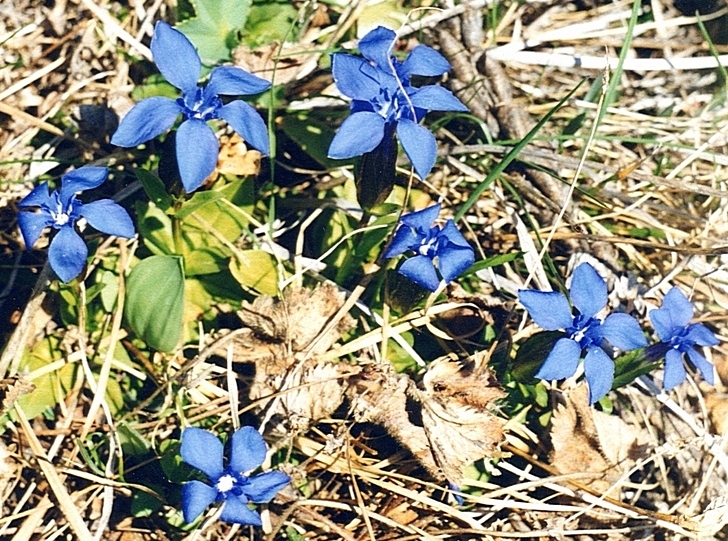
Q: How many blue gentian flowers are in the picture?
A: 7